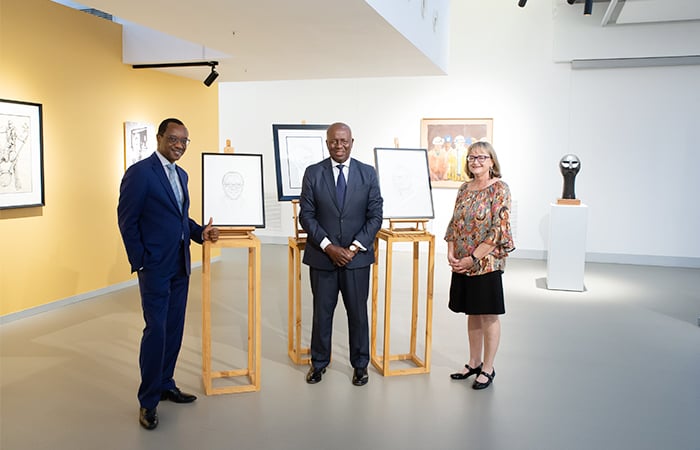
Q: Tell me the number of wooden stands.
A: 3